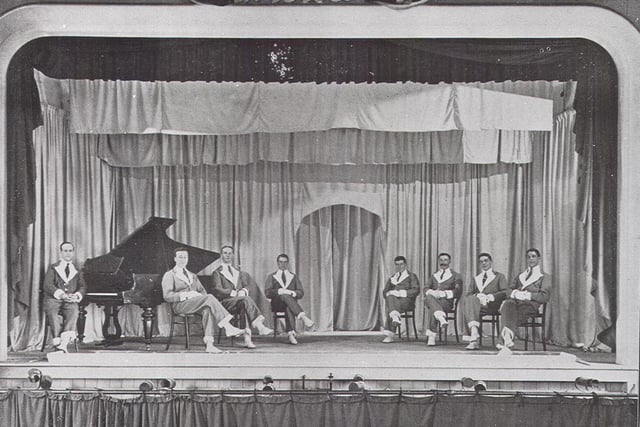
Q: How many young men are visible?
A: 8